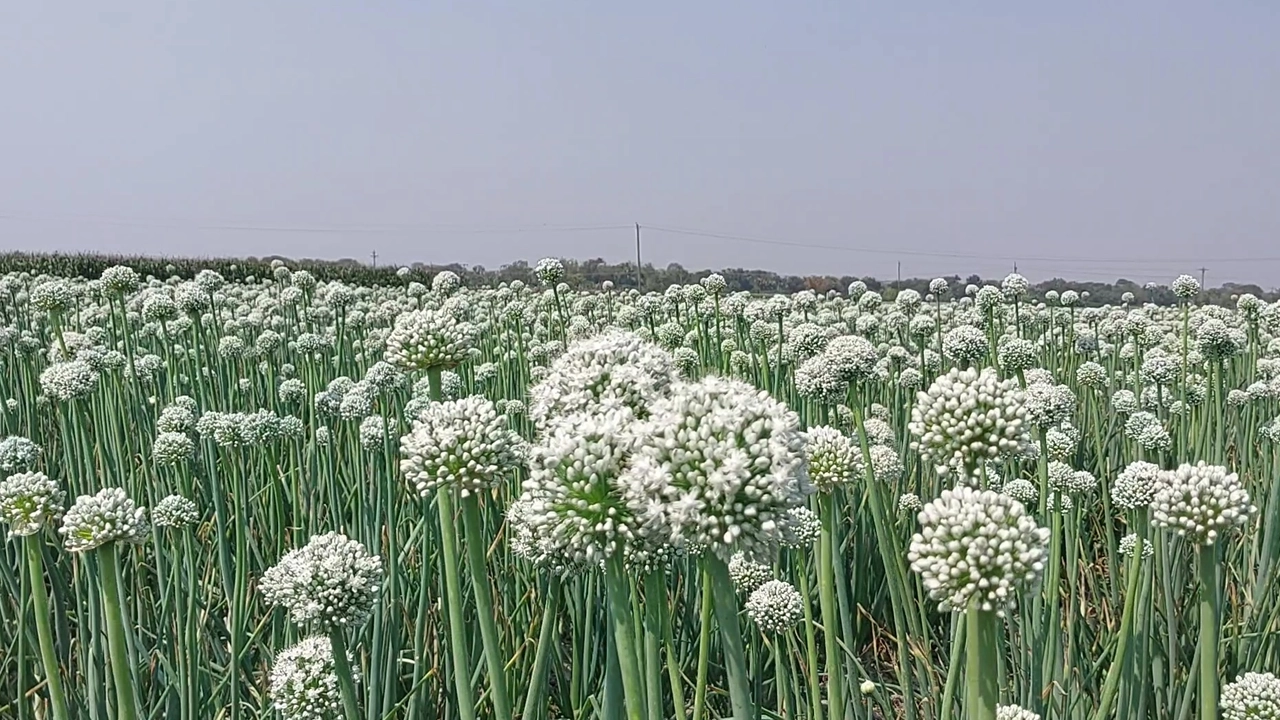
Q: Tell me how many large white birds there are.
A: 0